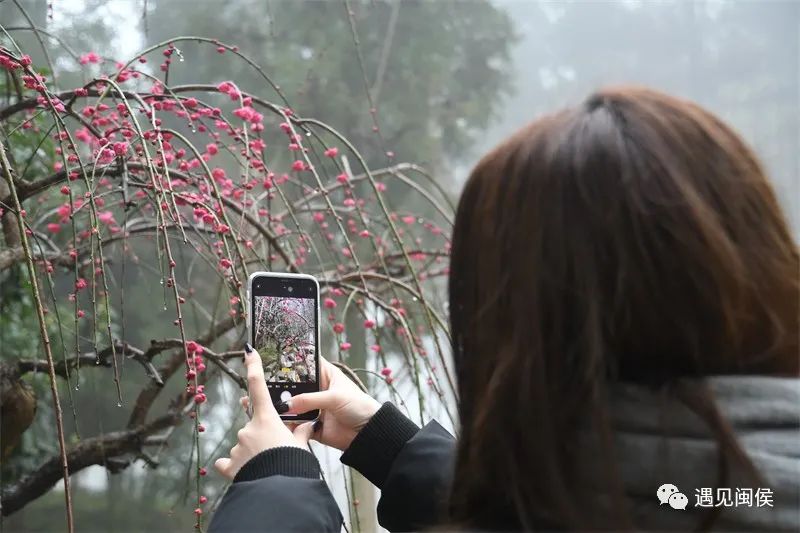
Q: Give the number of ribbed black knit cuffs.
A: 2